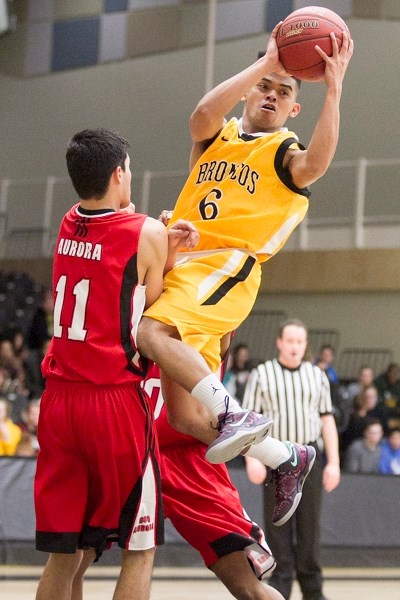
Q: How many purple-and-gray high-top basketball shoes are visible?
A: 2